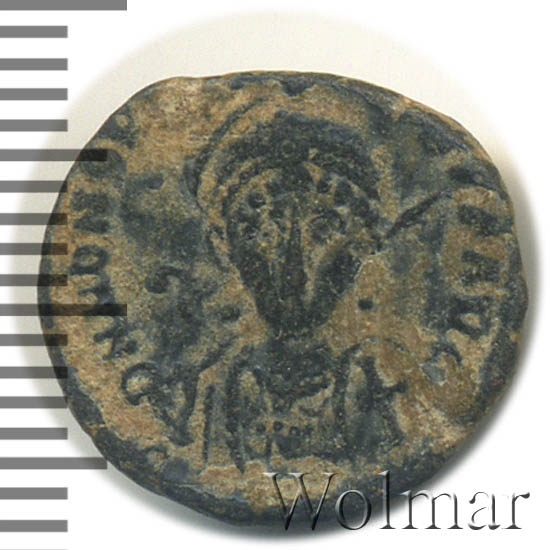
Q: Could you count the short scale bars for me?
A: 14